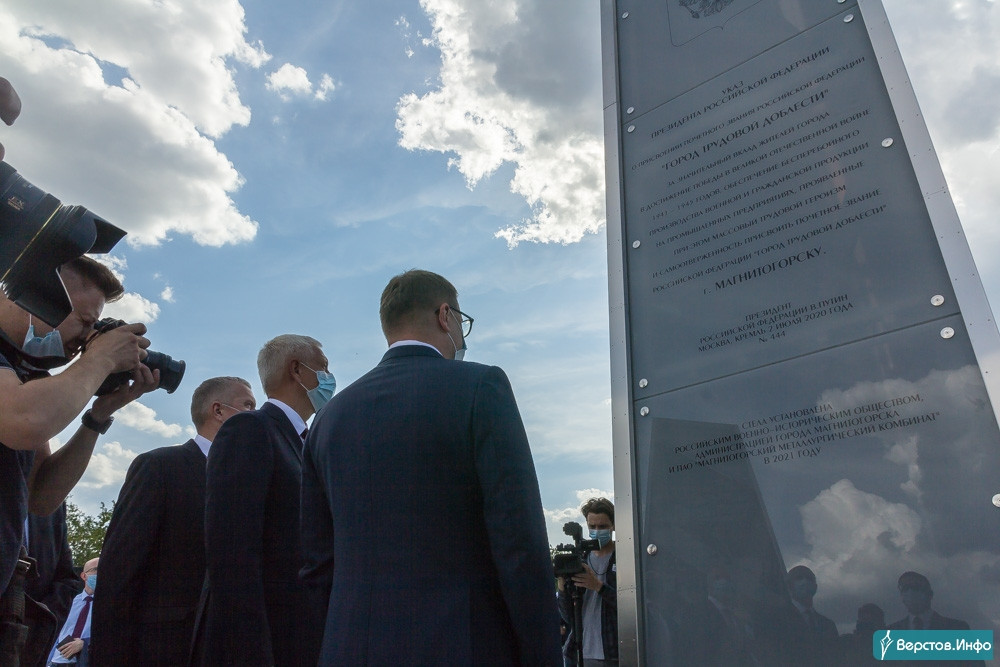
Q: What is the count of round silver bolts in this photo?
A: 13